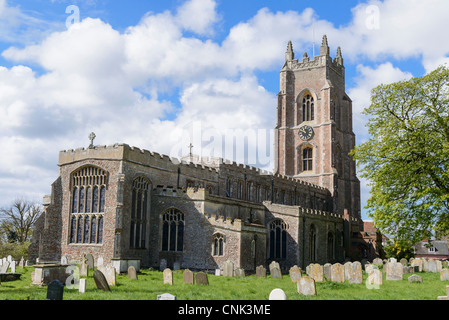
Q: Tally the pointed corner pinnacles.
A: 4